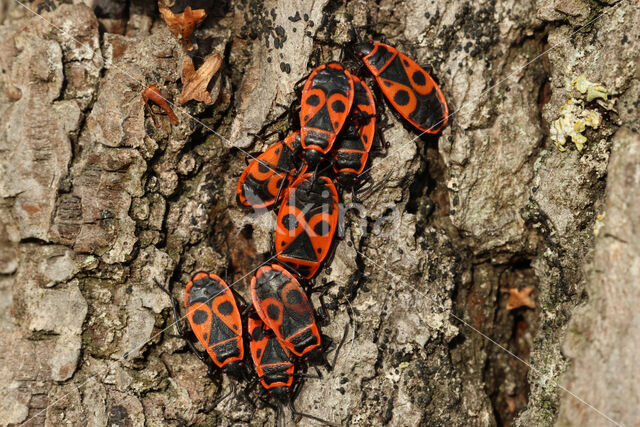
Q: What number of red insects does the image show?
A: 8